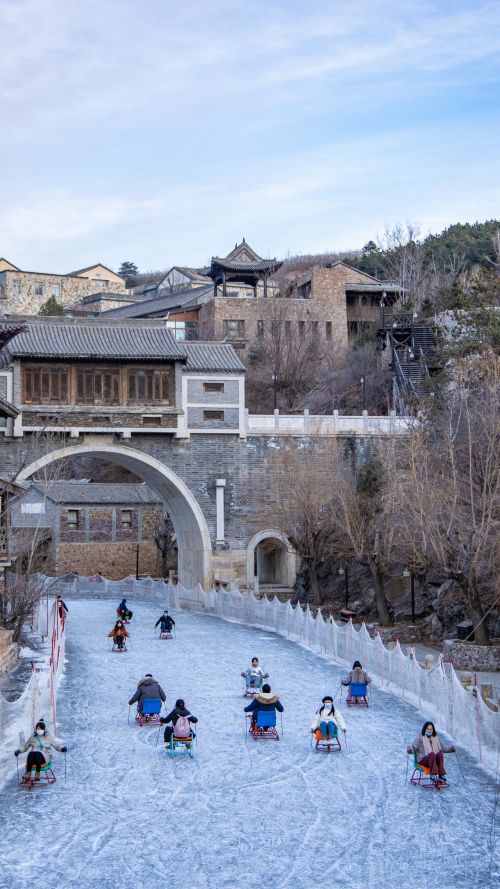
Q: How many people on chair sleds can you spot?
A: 11